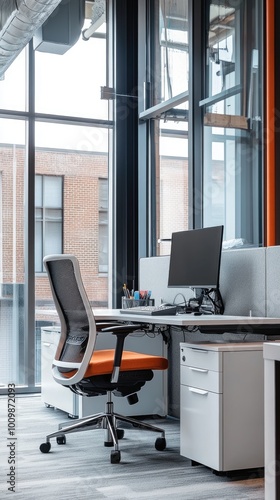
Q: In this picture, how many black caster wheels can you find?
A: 5